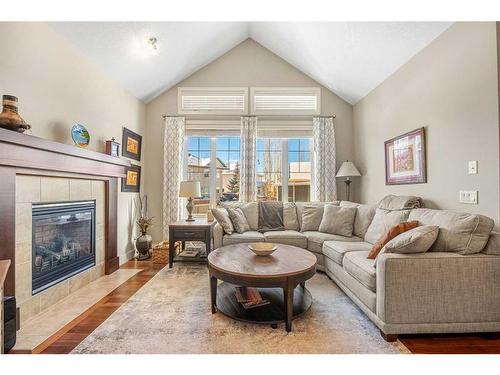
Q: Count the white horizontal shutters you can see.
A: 2